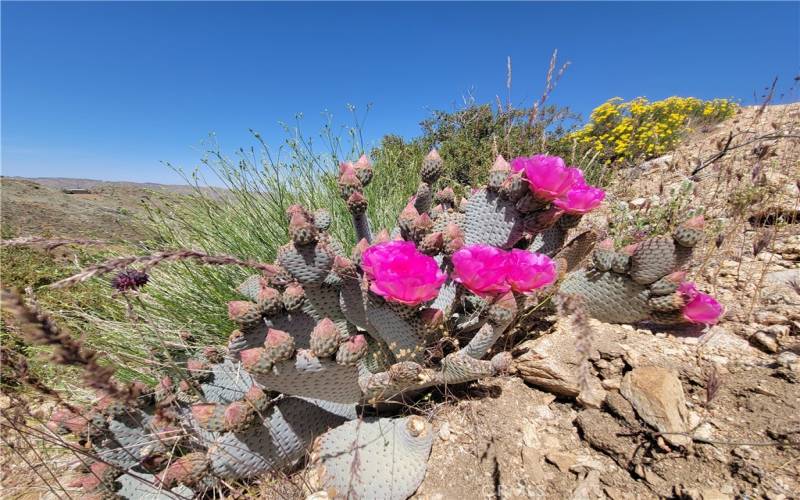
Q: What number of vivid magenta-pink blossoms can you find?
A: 6